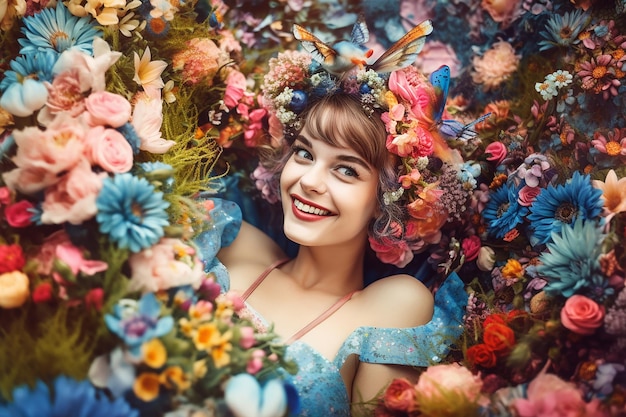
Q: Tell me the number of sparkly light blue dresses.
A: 1